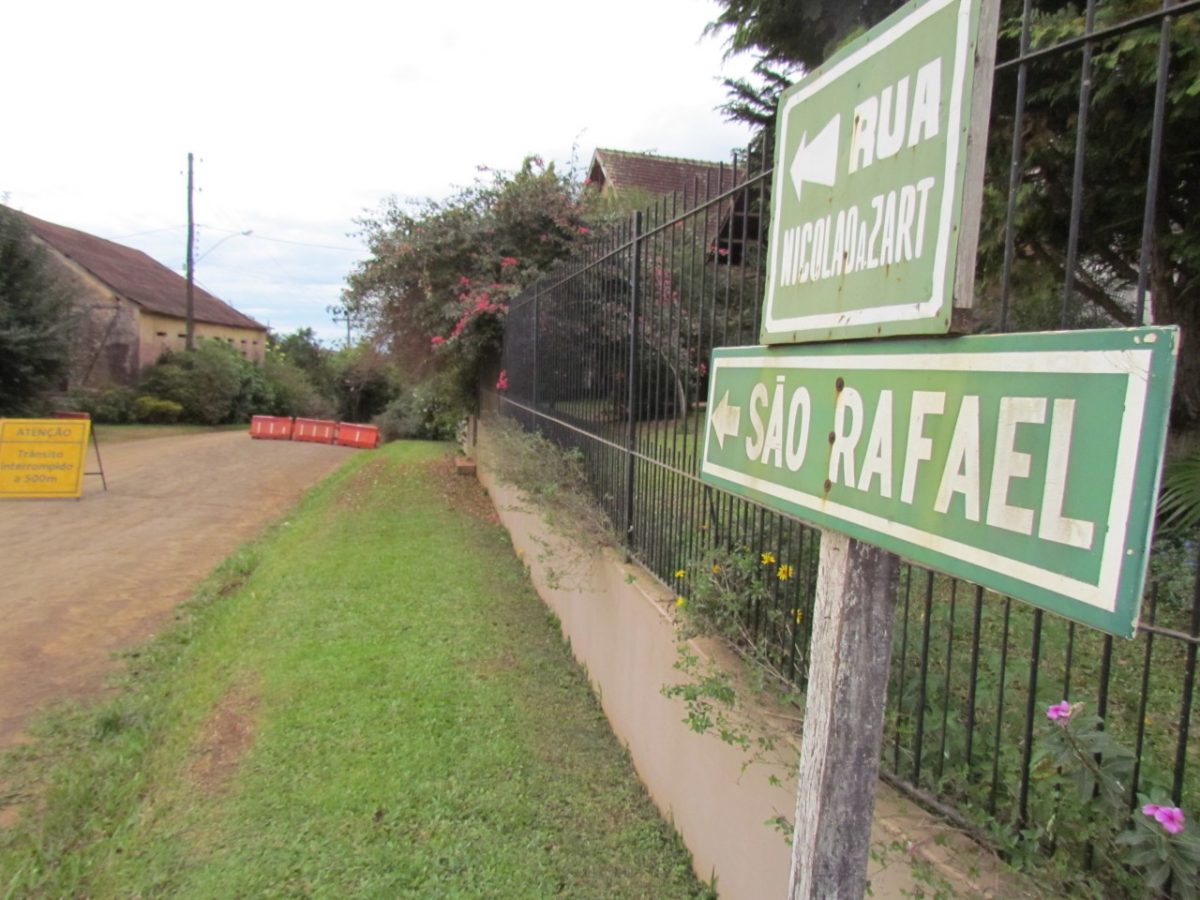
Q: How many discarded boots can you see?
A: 0